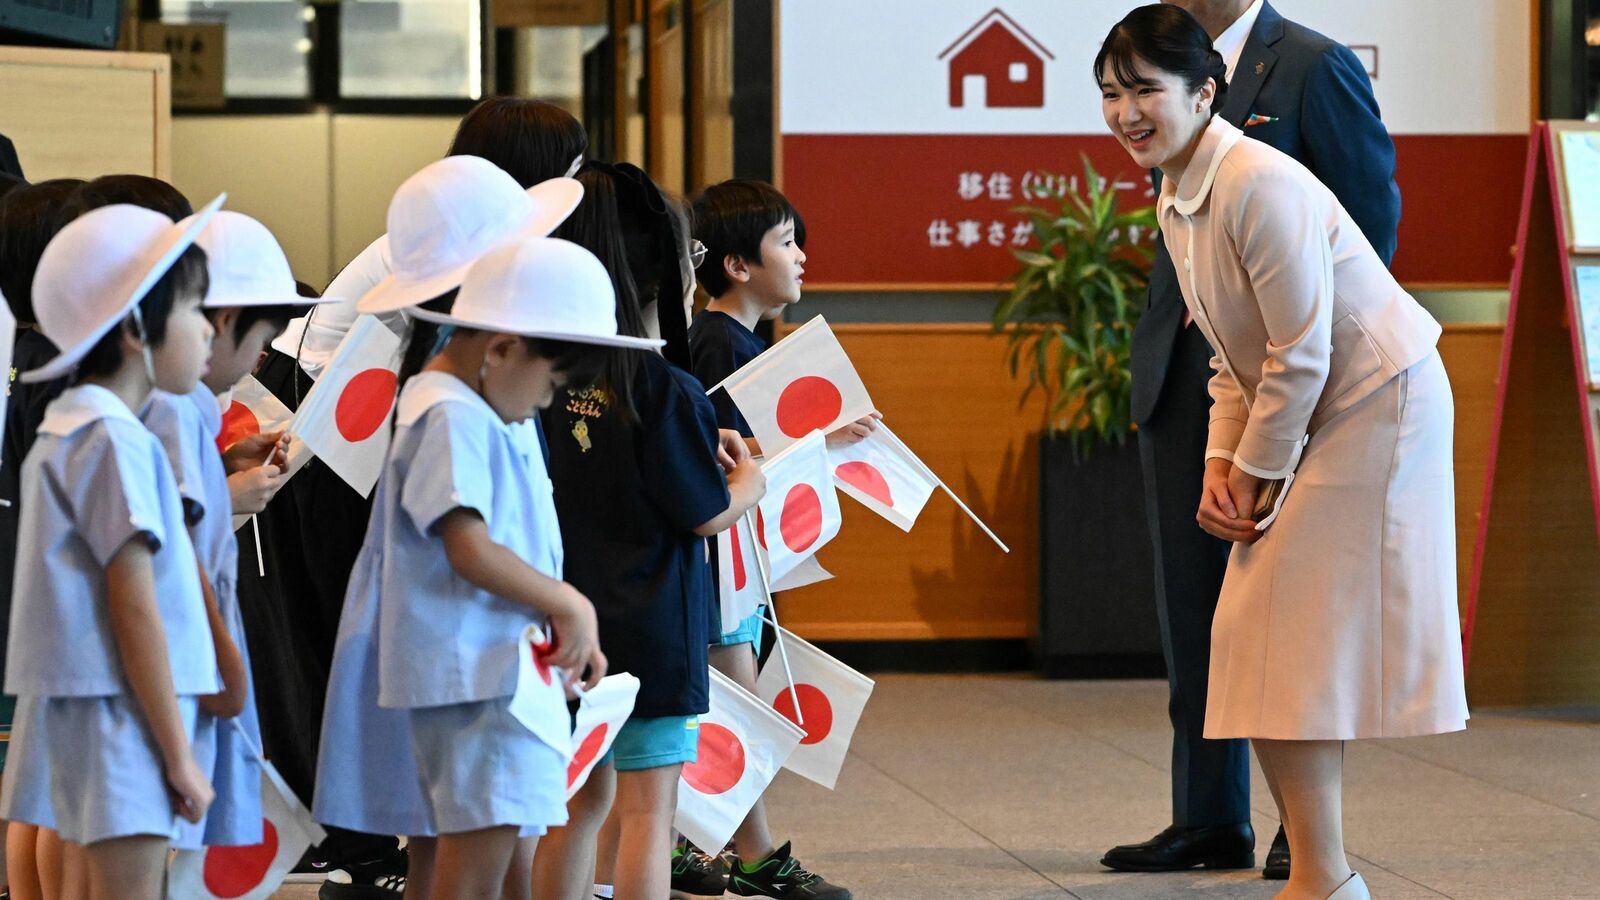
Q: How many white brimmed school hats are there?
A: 4